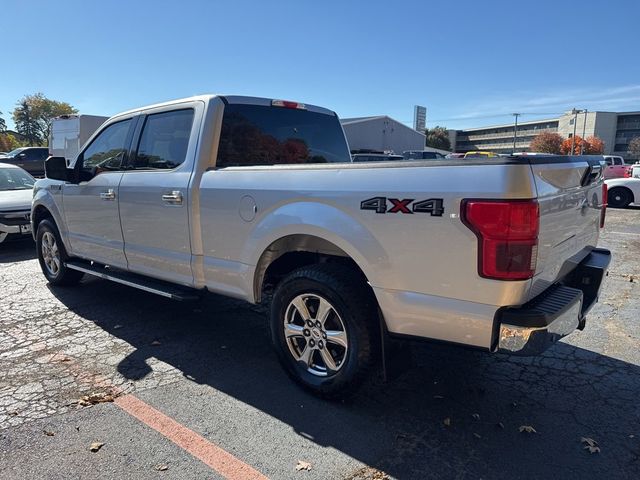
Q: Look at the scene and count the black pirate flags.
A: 0